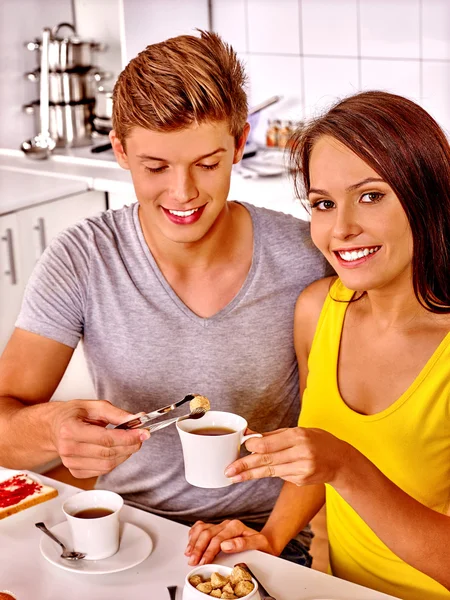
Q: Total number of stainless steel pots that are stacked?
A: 3